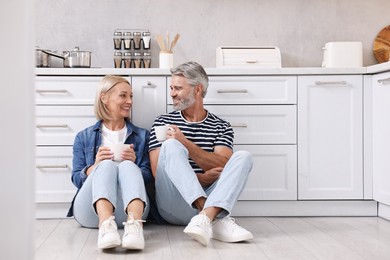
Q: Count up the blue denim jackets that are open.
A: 1